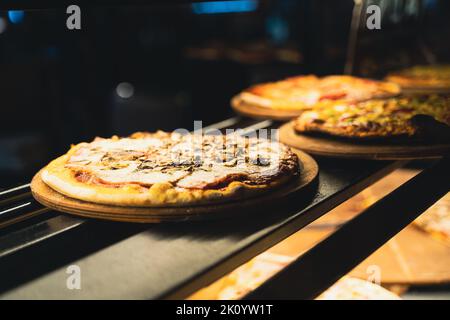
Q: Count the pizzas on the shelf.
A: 4